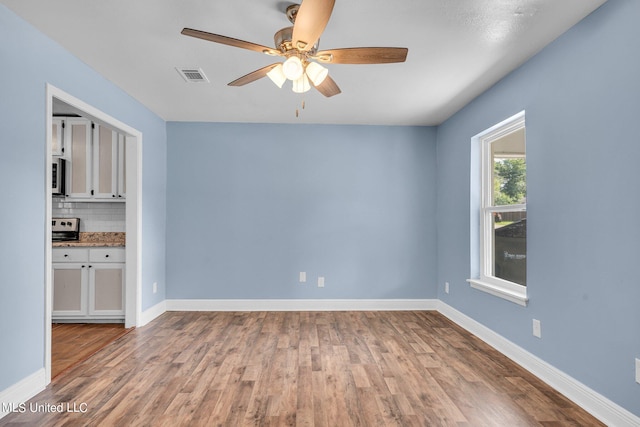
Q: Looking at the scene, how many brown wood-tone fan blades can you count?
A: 5